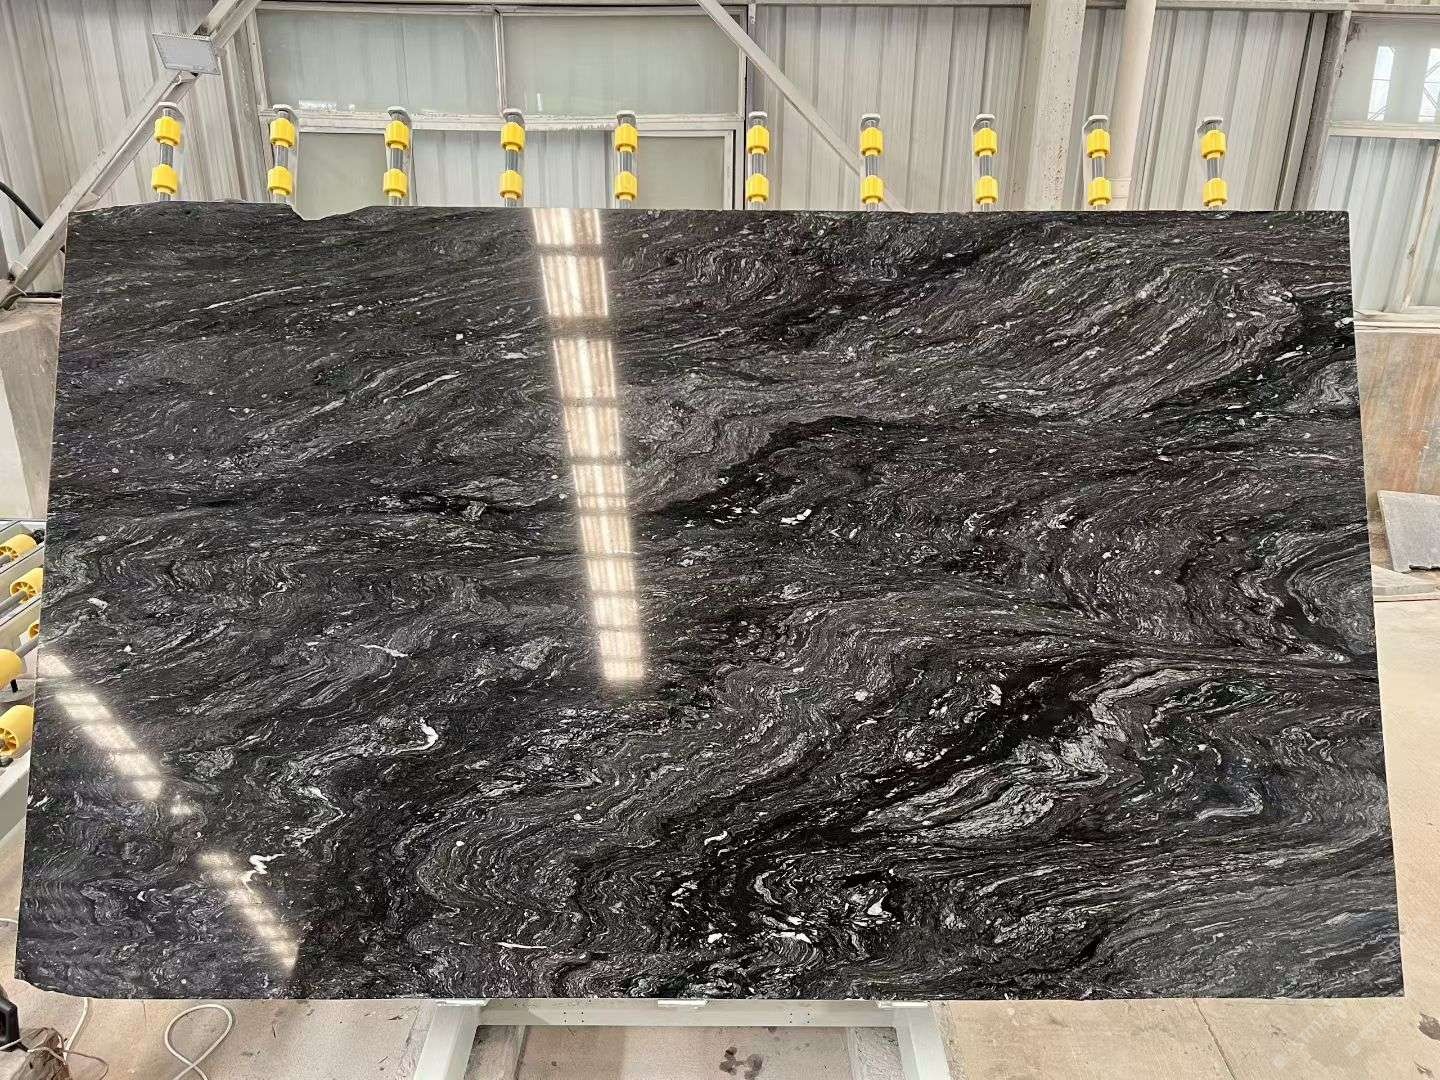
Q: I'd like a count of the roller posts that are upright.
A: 10